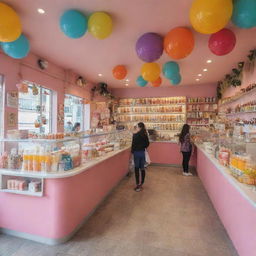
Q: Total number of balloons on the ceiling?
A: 15